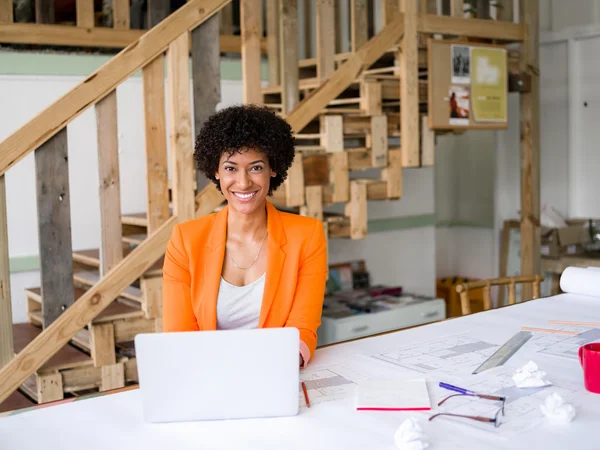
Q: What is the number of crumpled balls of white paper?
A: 3